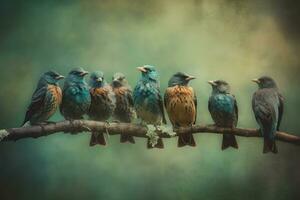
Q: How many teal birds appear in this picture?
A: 3